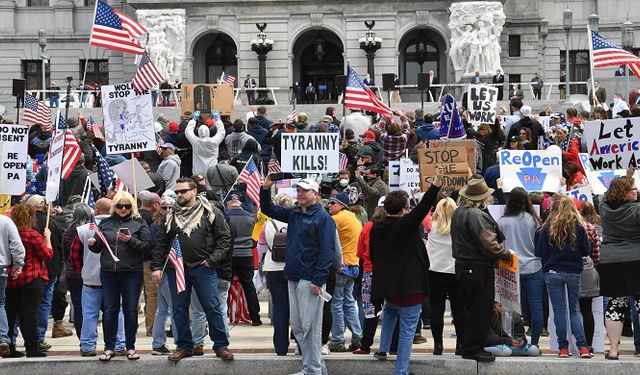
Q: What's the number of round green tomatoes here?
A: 0